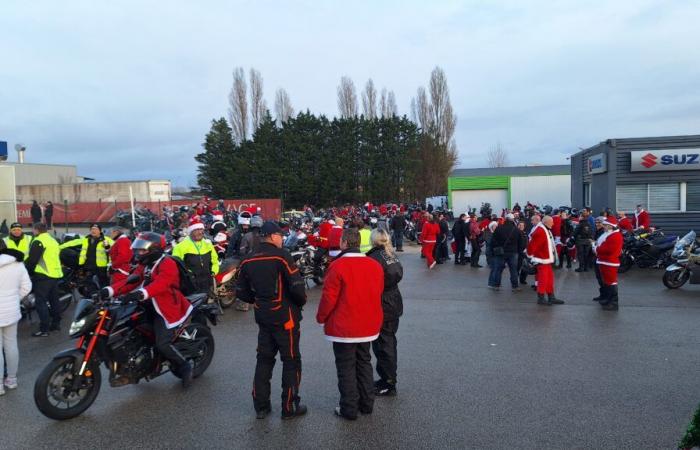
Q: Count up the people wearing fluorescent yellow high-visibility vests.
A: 5